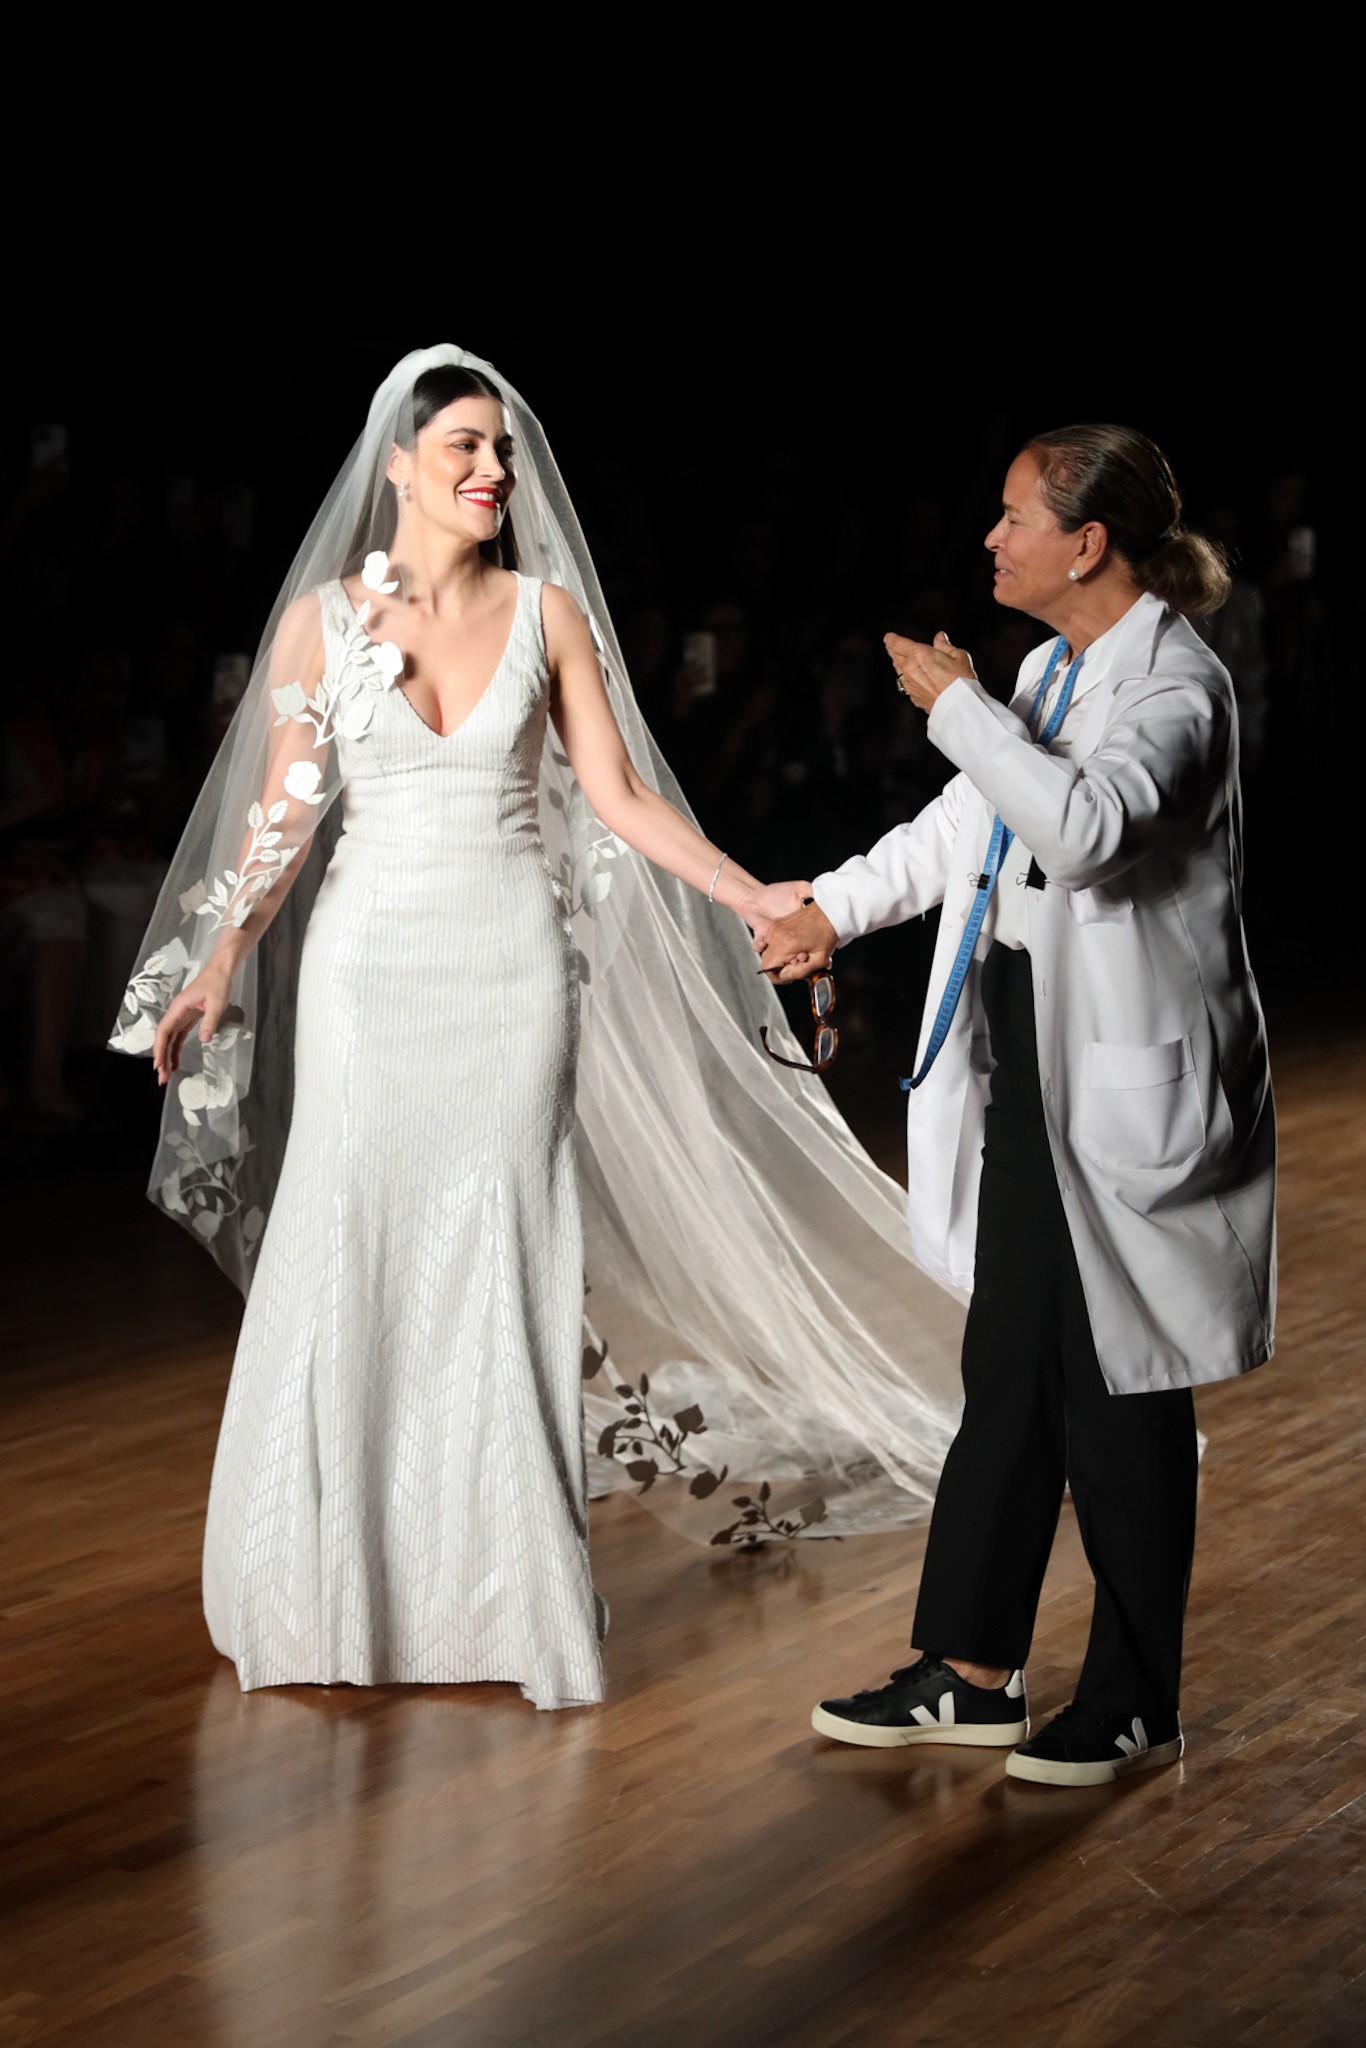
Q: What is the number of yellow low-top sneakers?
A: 0